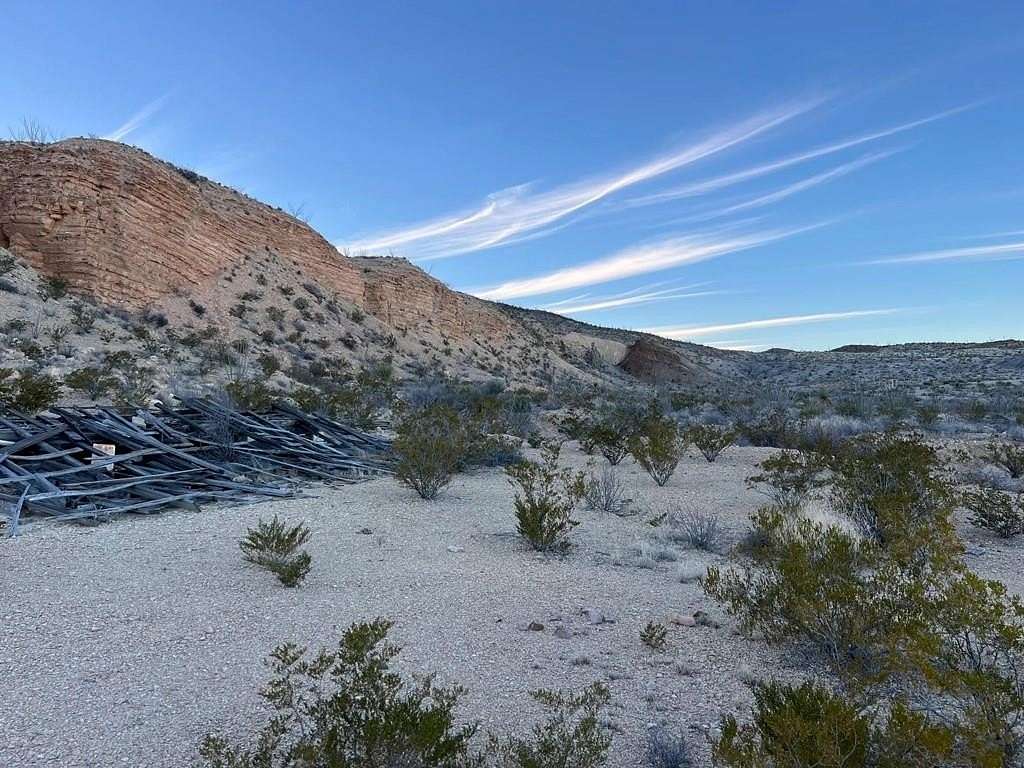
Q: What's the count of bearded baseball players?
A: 0